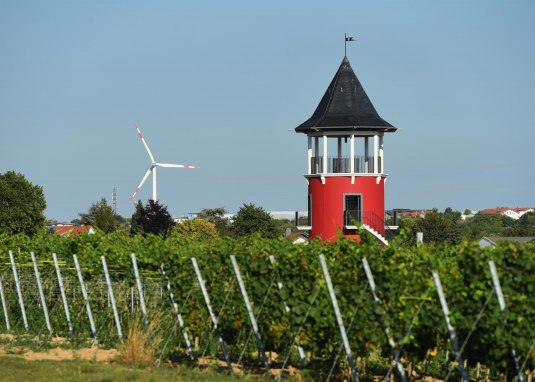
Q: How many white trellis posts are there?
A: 15